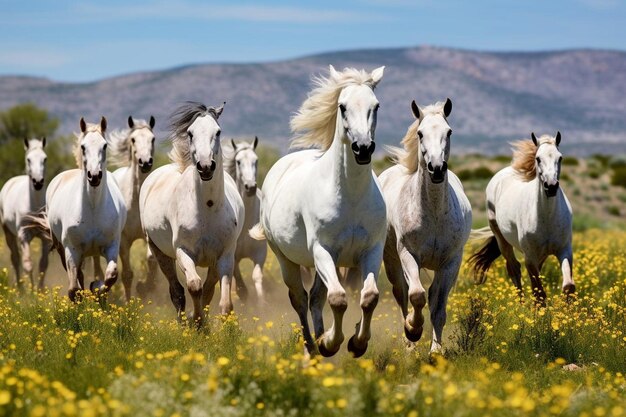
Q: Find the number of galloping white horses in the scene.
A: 8